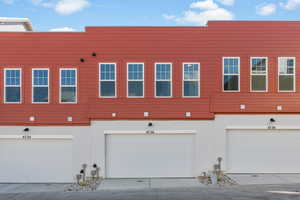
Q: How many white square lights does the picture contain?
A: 7